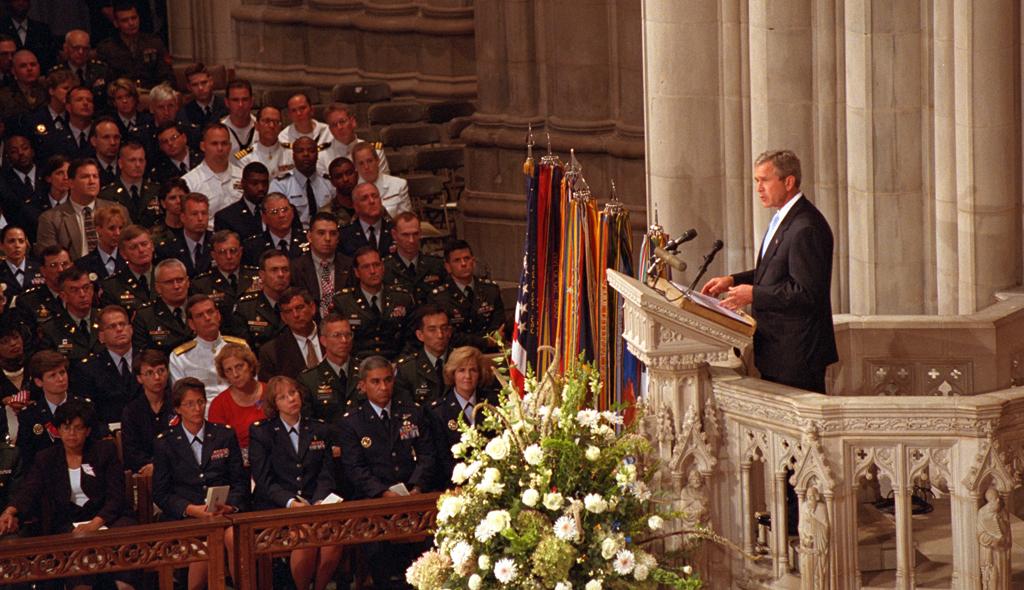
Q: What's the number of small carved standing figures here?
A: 3